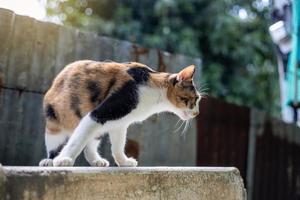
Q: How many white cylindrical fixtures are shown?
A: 1